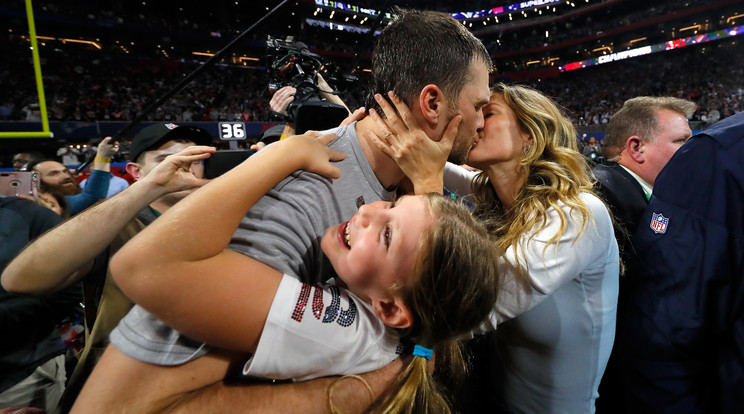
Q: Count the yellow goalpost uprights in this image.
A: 1